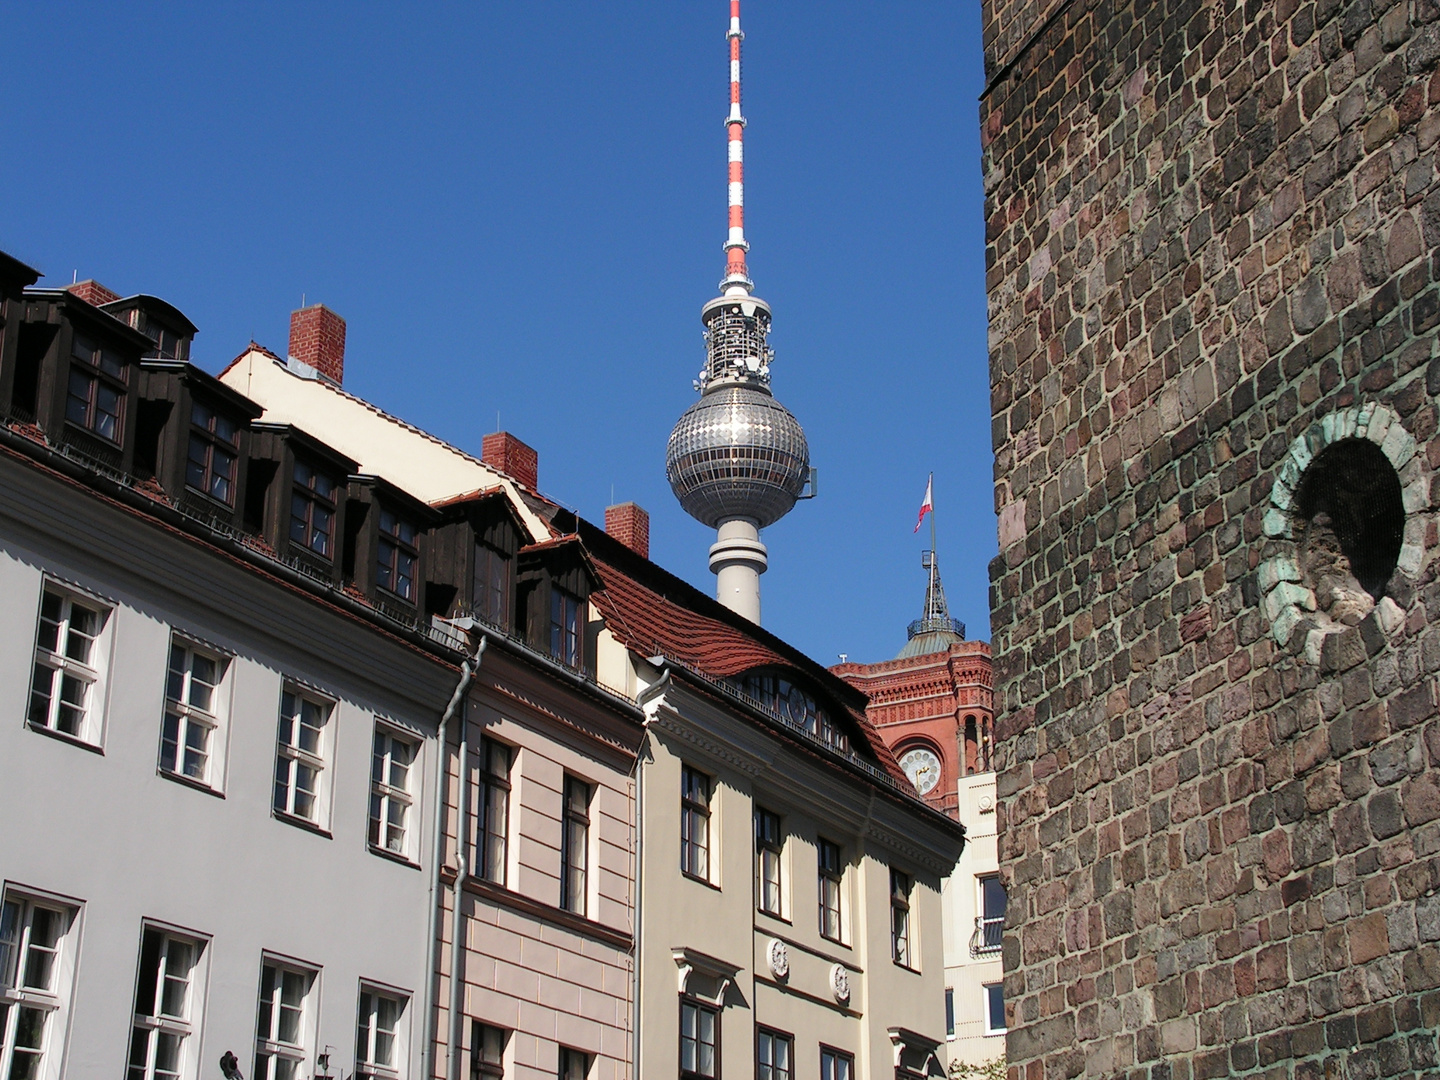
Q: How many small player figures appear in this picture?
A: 0